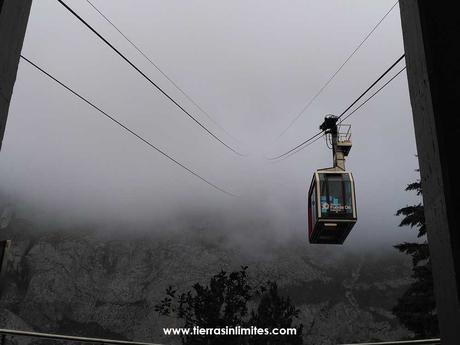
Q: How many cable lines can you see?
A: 6